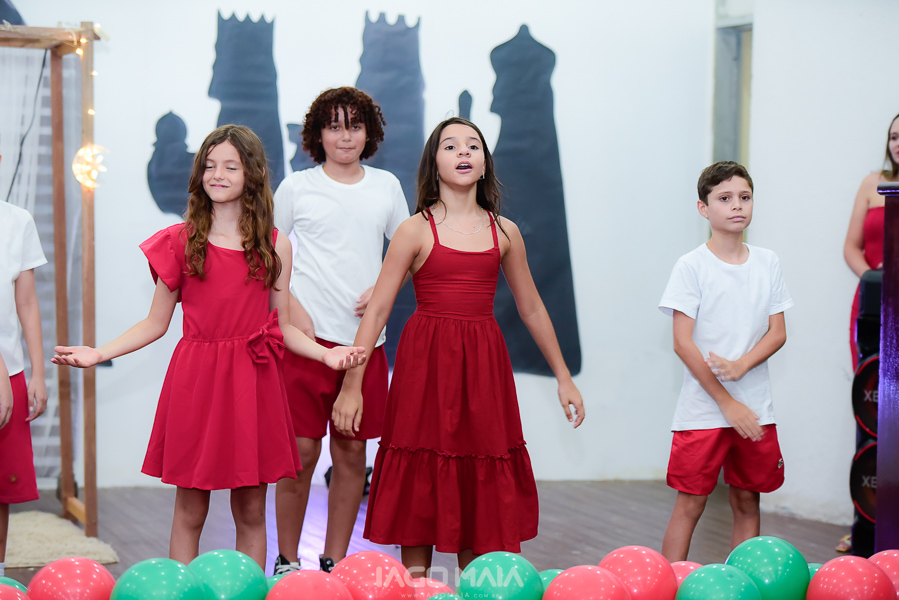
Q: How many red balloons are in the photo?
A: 10